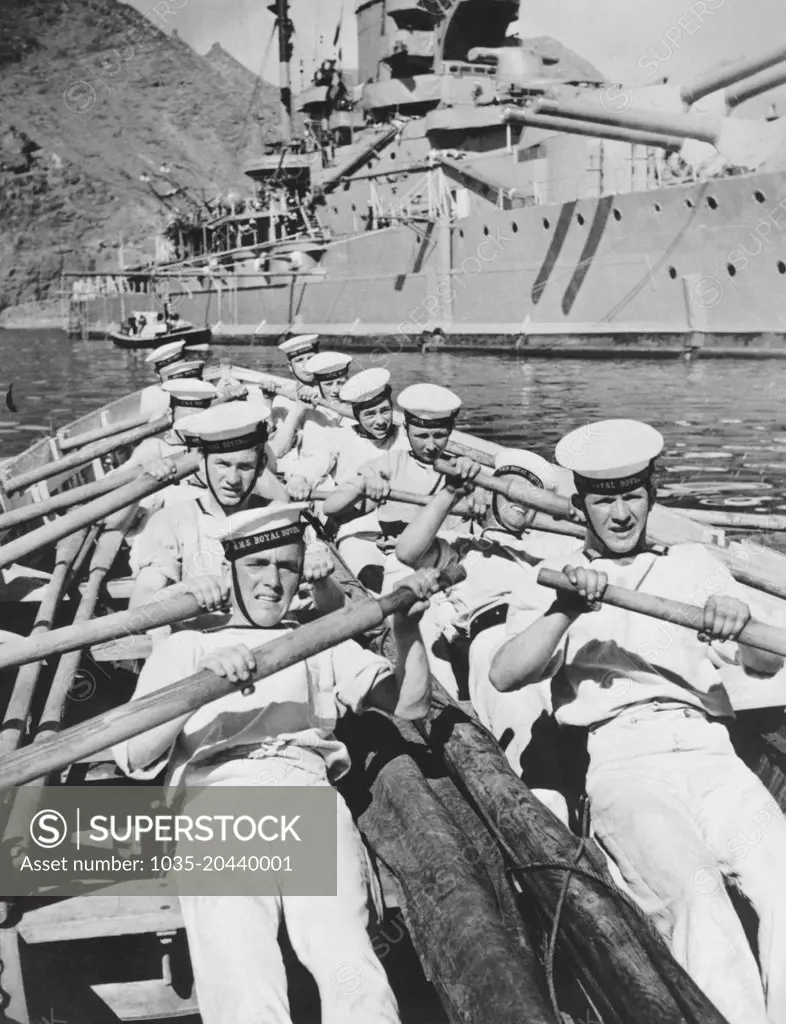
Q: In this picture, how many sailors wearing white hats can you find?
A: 11